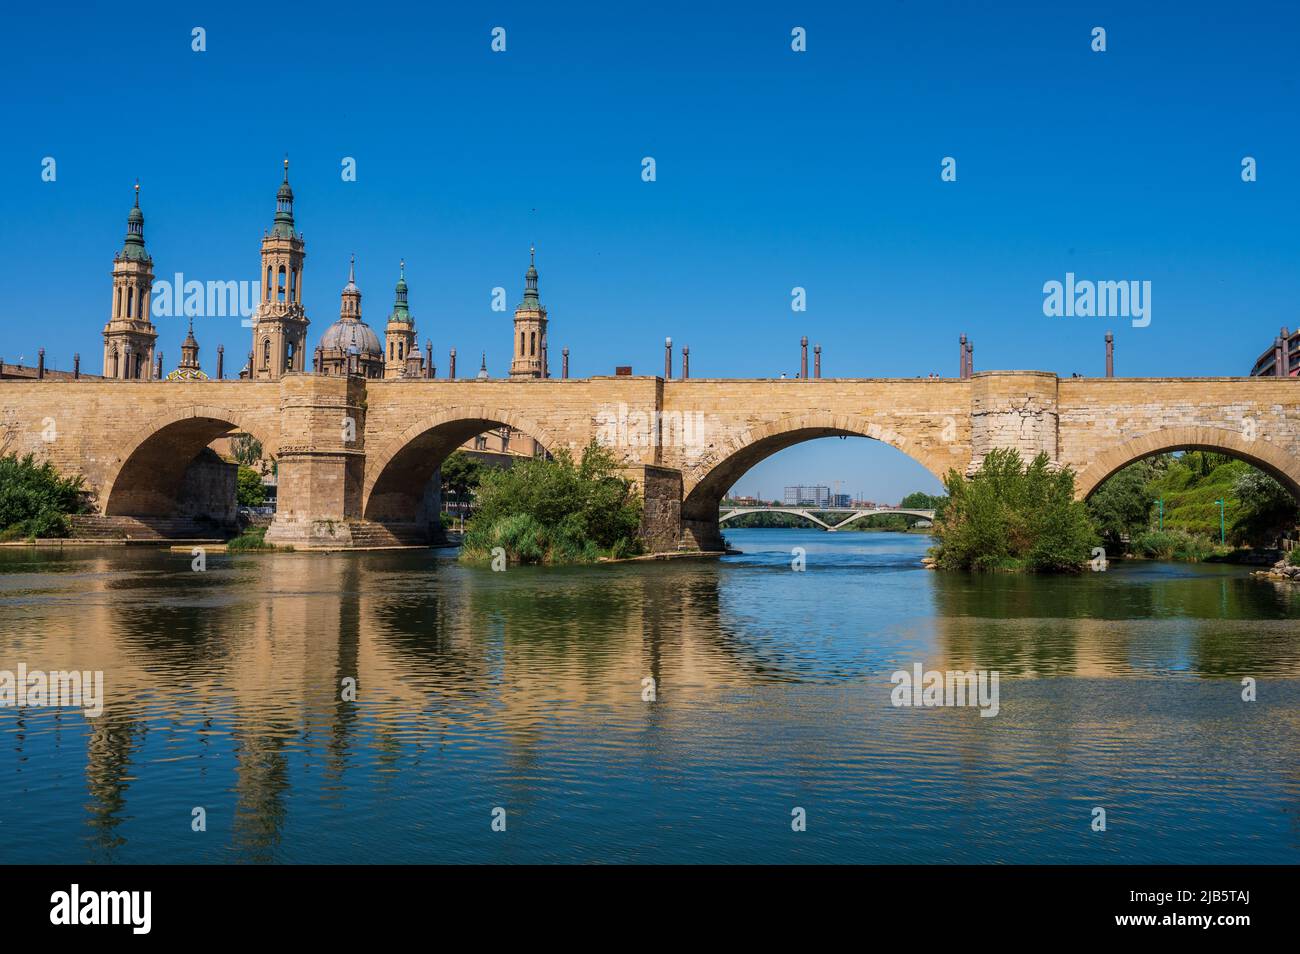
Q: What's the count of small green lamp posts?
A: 2